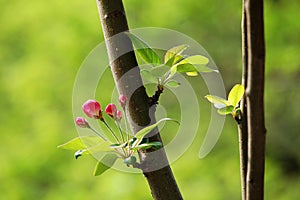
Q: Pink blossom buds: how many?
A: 5